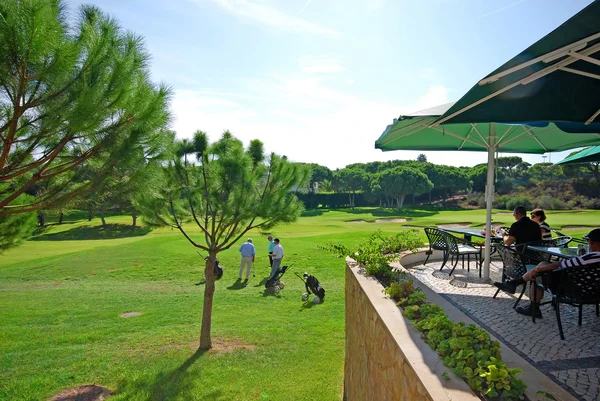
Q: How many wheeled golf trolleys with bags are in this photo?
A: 3